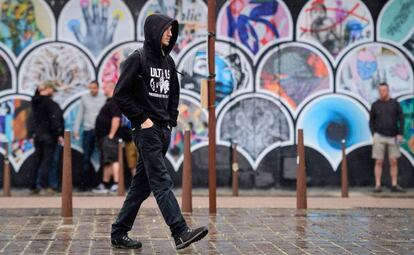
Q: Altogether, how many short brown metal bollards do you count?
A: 7